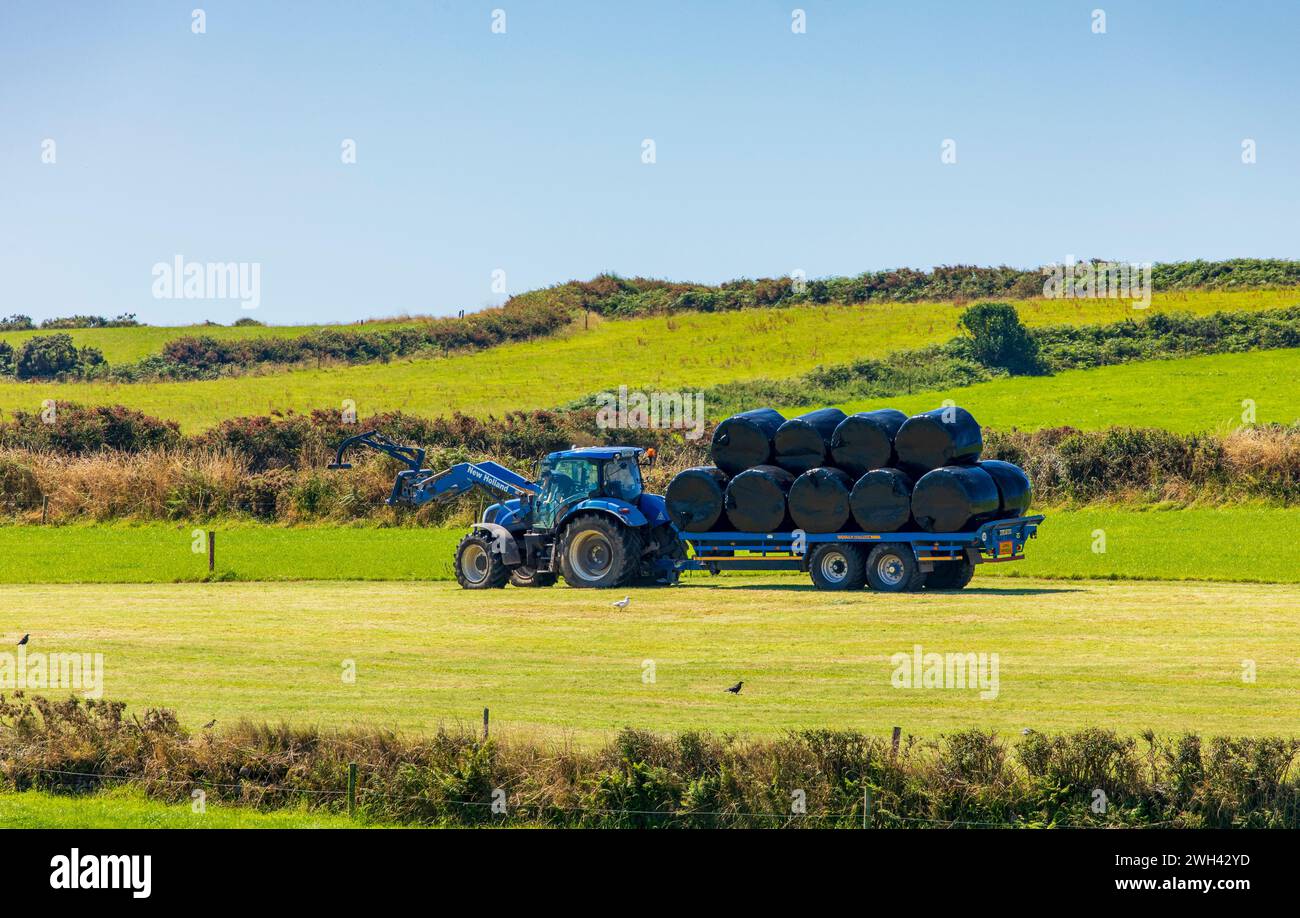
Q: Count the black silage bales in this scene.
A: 10